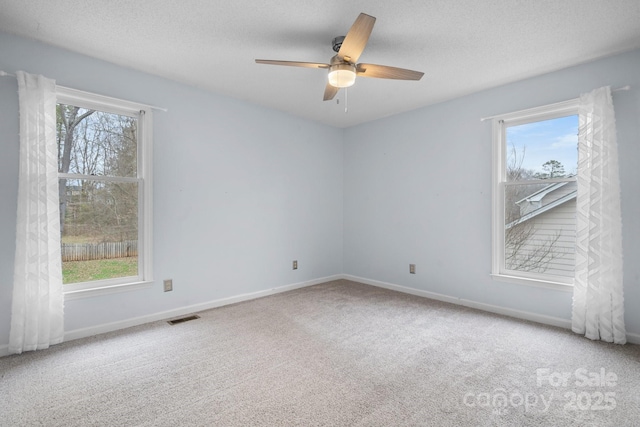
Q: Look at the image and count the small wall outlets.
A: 3